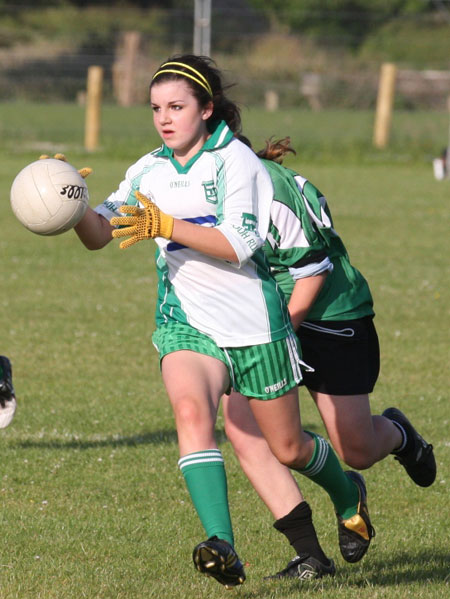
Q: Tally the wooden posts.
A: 2